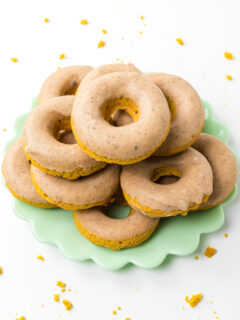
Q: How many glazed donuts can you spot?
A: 10